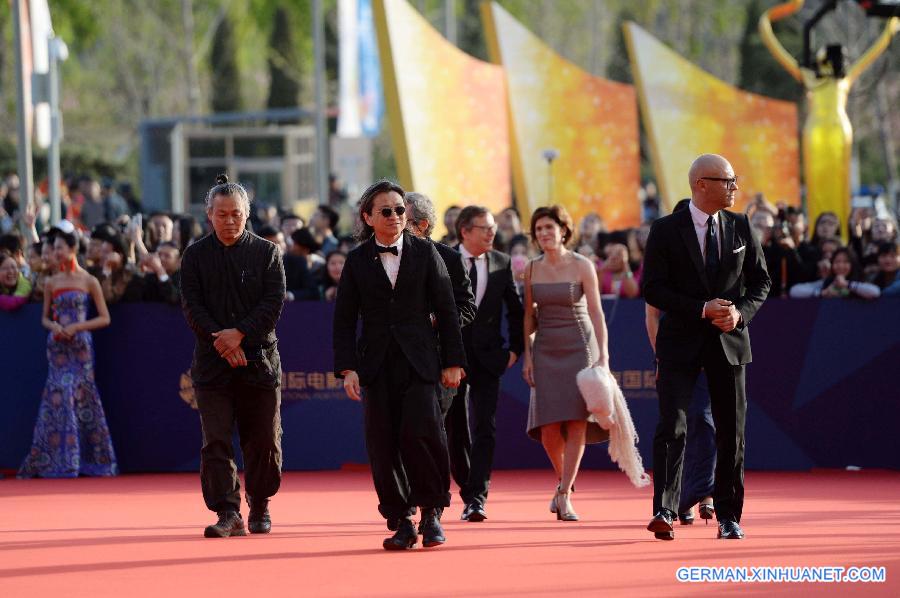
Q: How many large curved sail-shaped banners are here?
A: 3